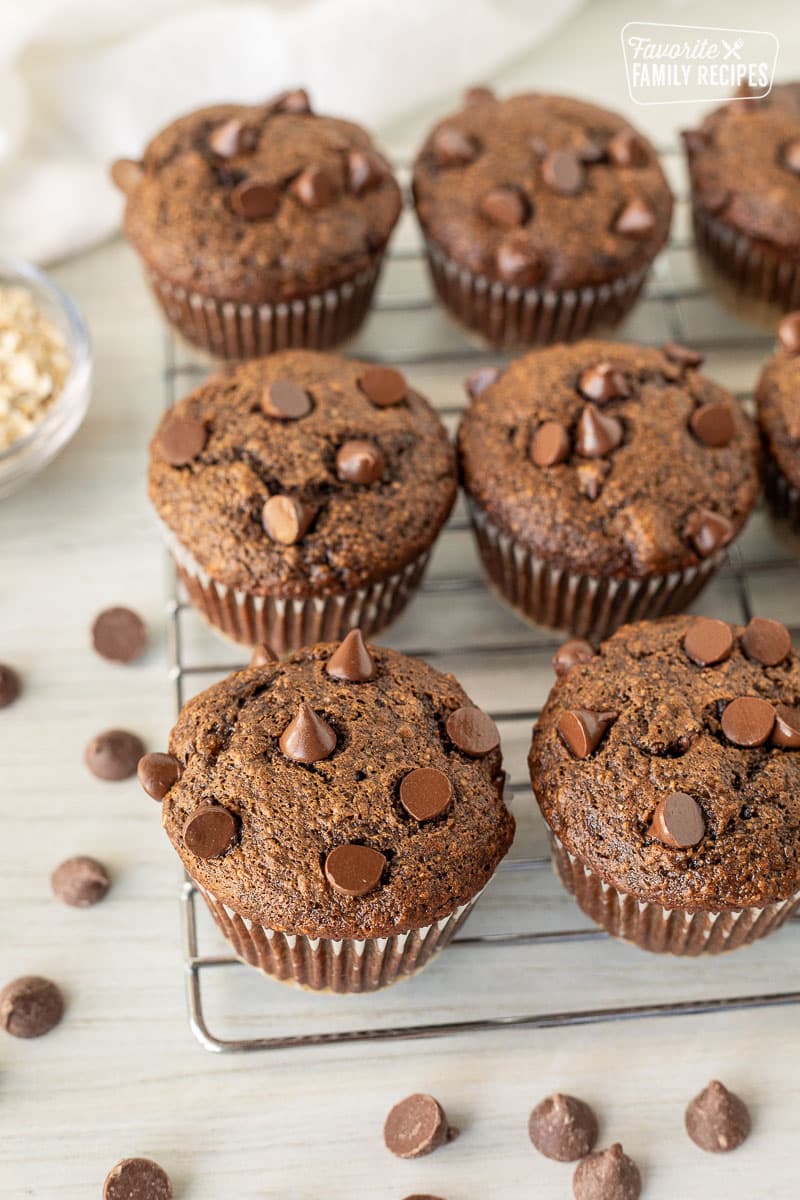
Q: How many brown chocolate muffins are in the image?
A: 8